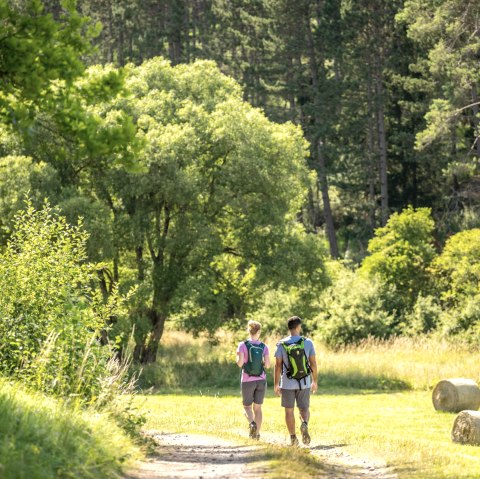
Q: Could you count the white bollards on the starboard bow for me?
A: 0